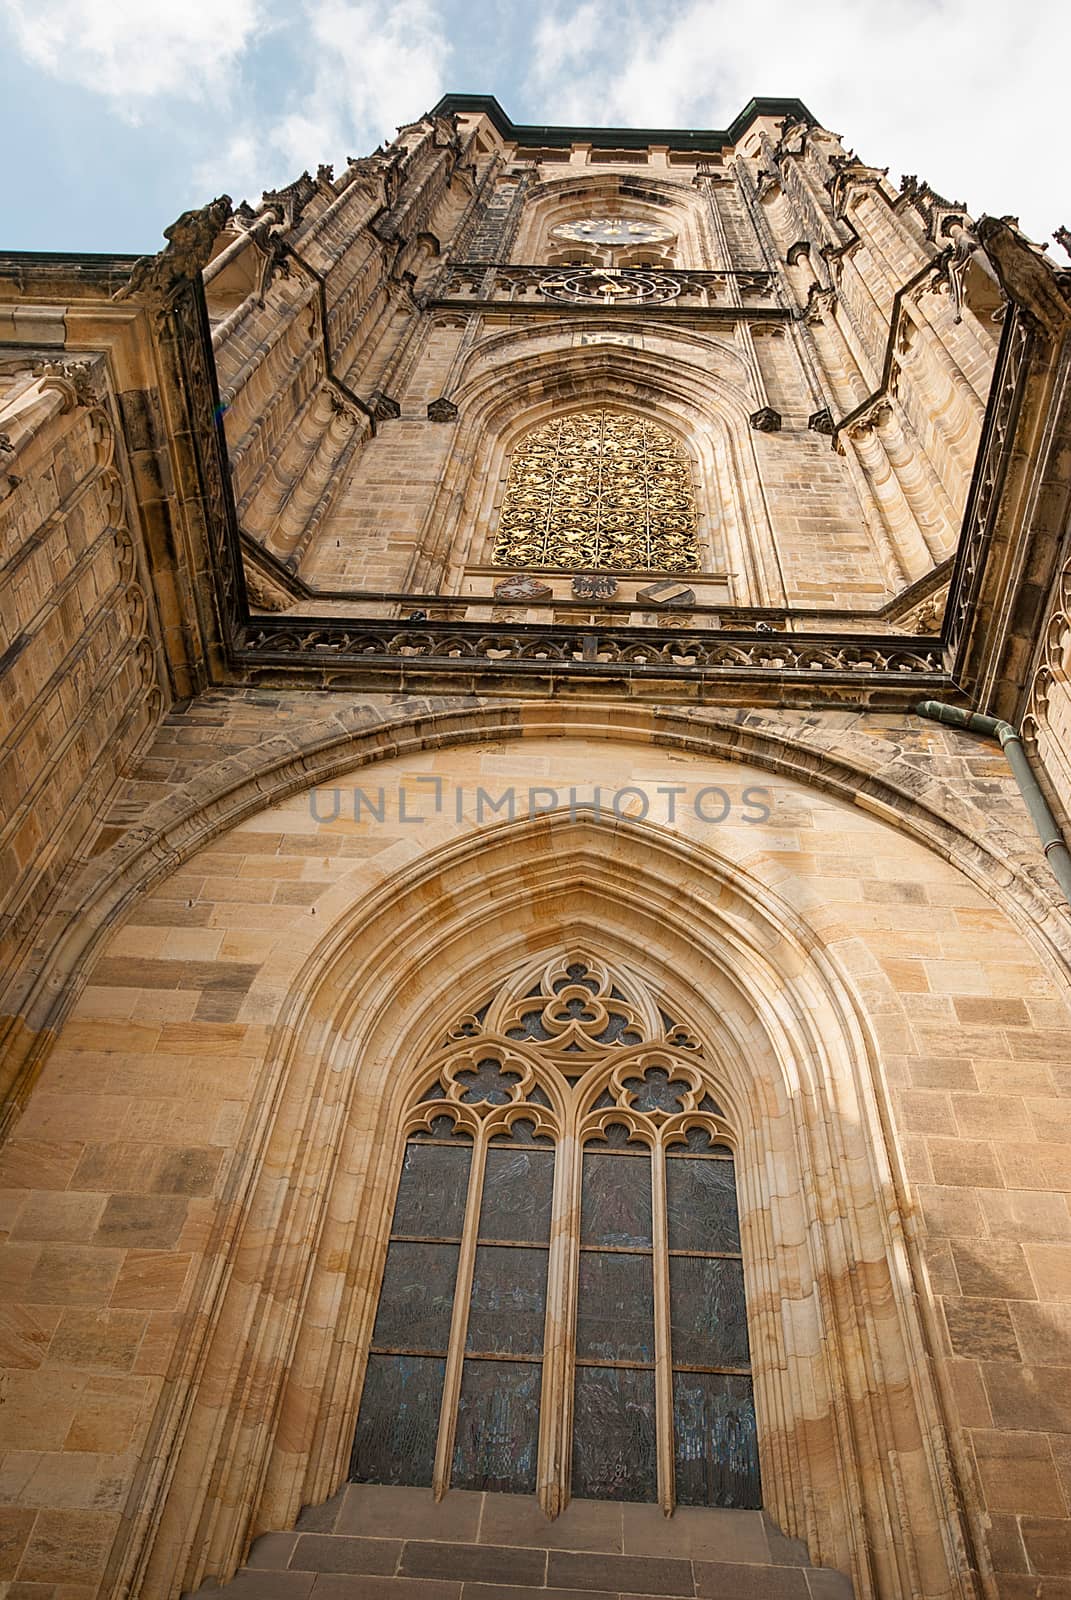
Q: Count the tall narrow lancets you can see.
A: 4